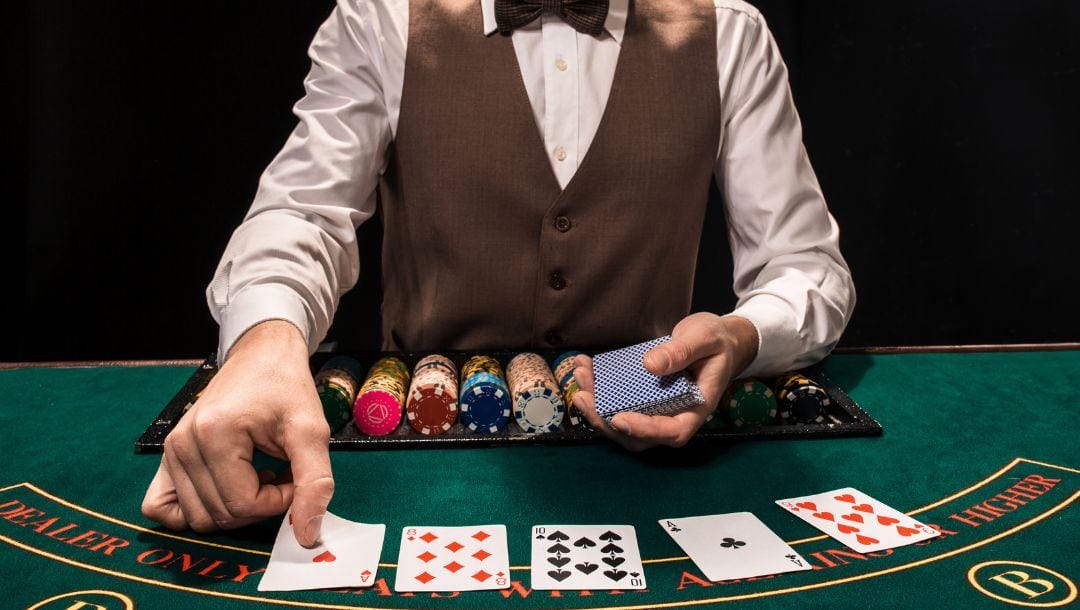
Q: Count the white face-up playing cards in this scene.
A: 5